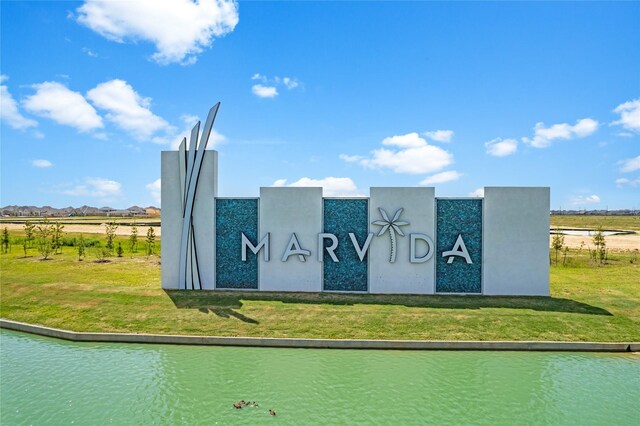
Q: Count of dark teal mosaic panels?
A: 3